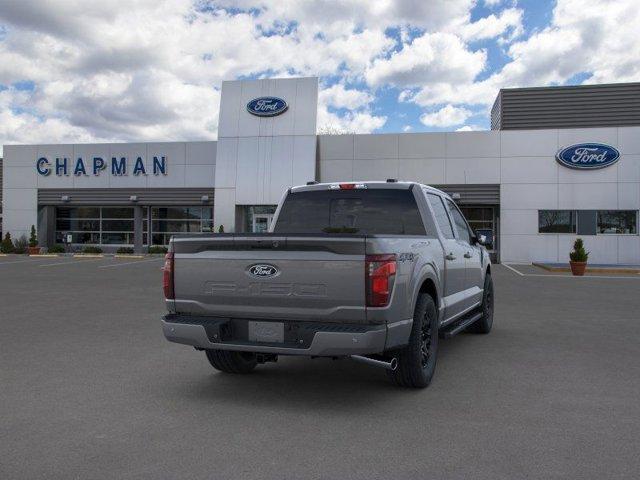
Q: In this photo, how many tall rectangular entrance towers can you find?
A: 1